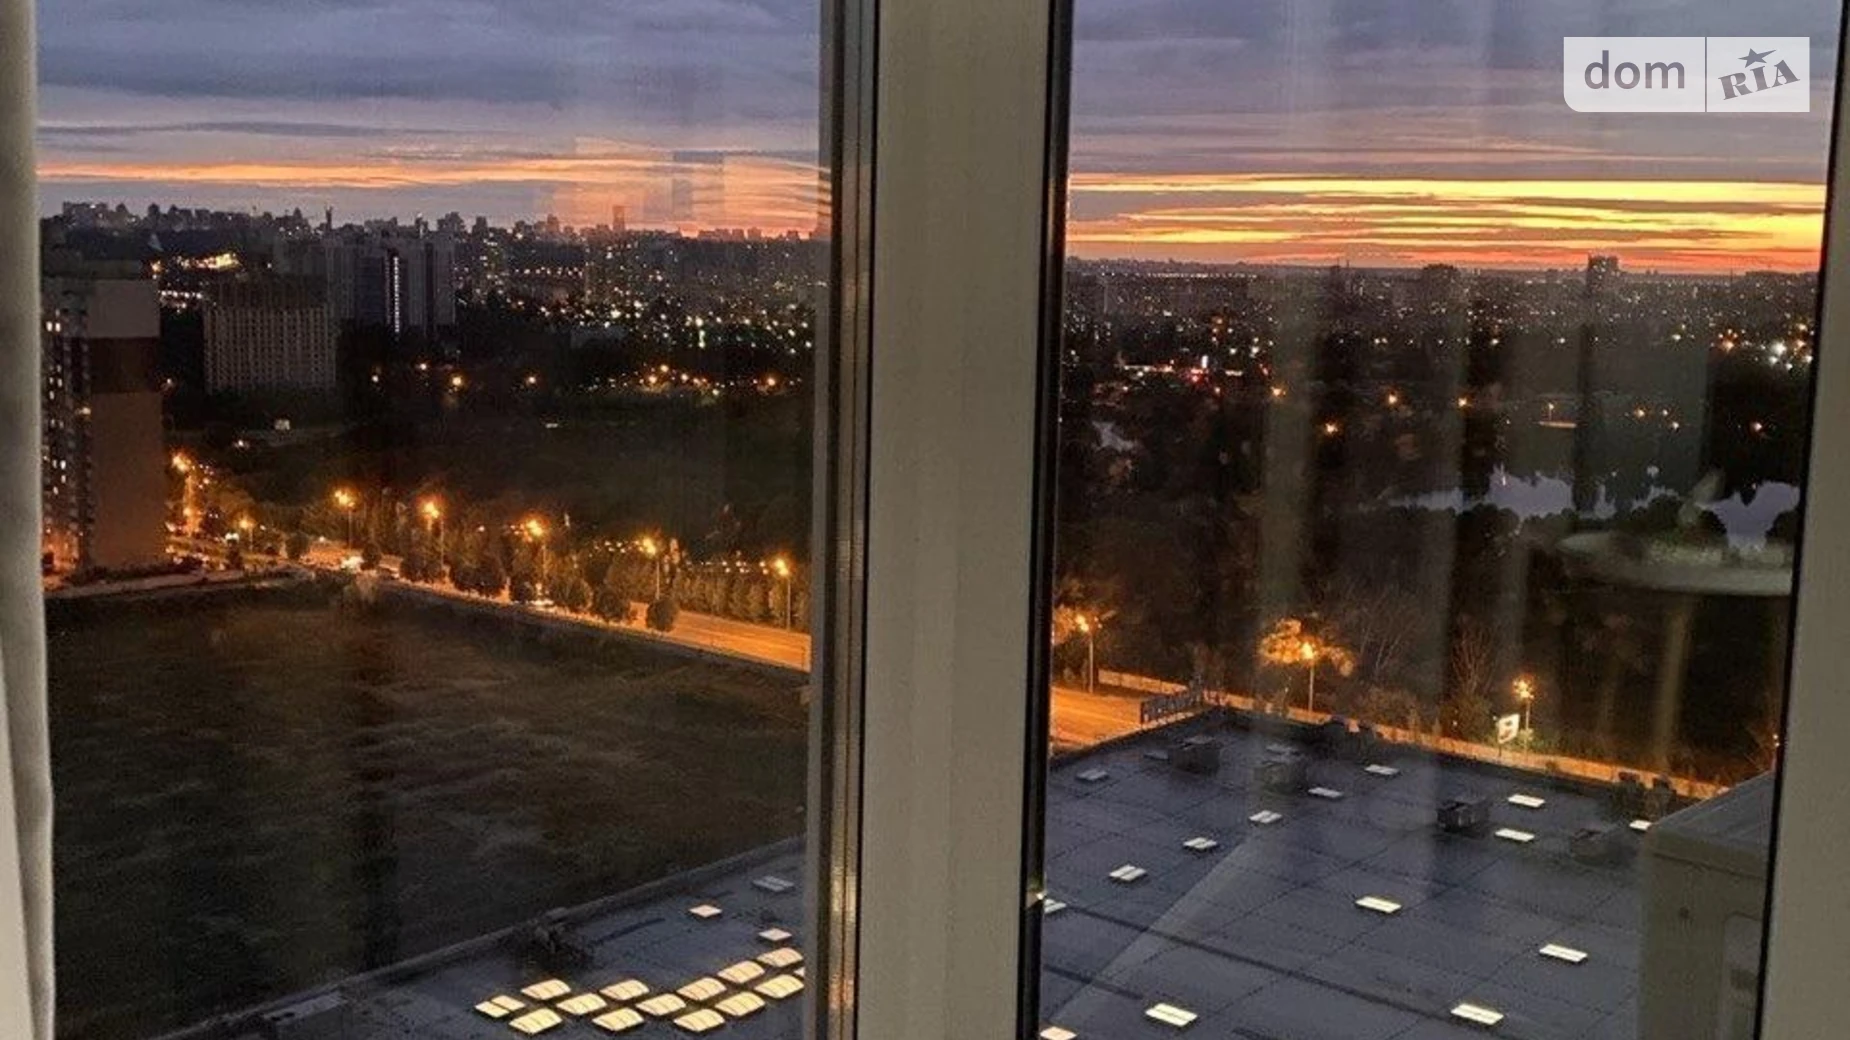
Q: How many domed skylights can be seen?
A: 12